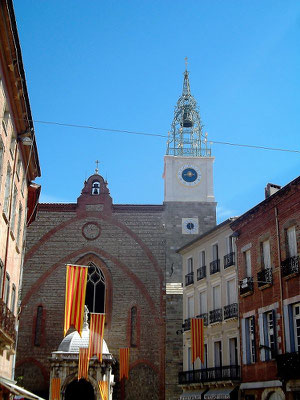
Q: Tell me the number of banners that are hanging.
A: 7